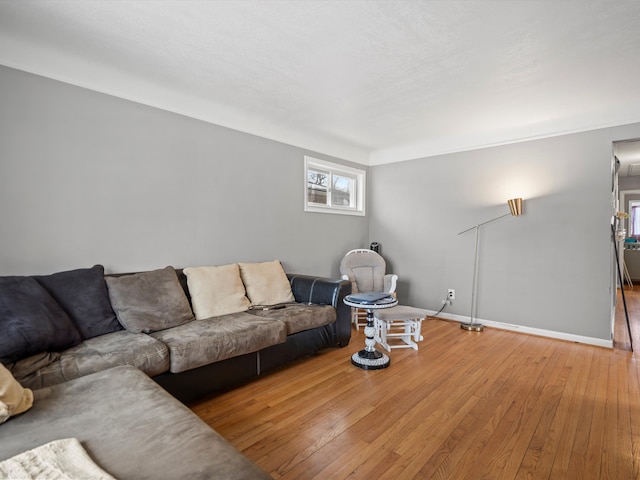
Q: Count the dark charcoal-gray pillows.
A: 2